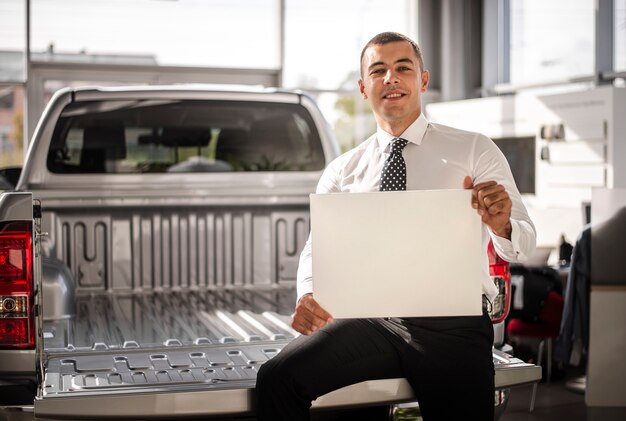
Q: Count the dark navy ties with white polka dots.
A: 1